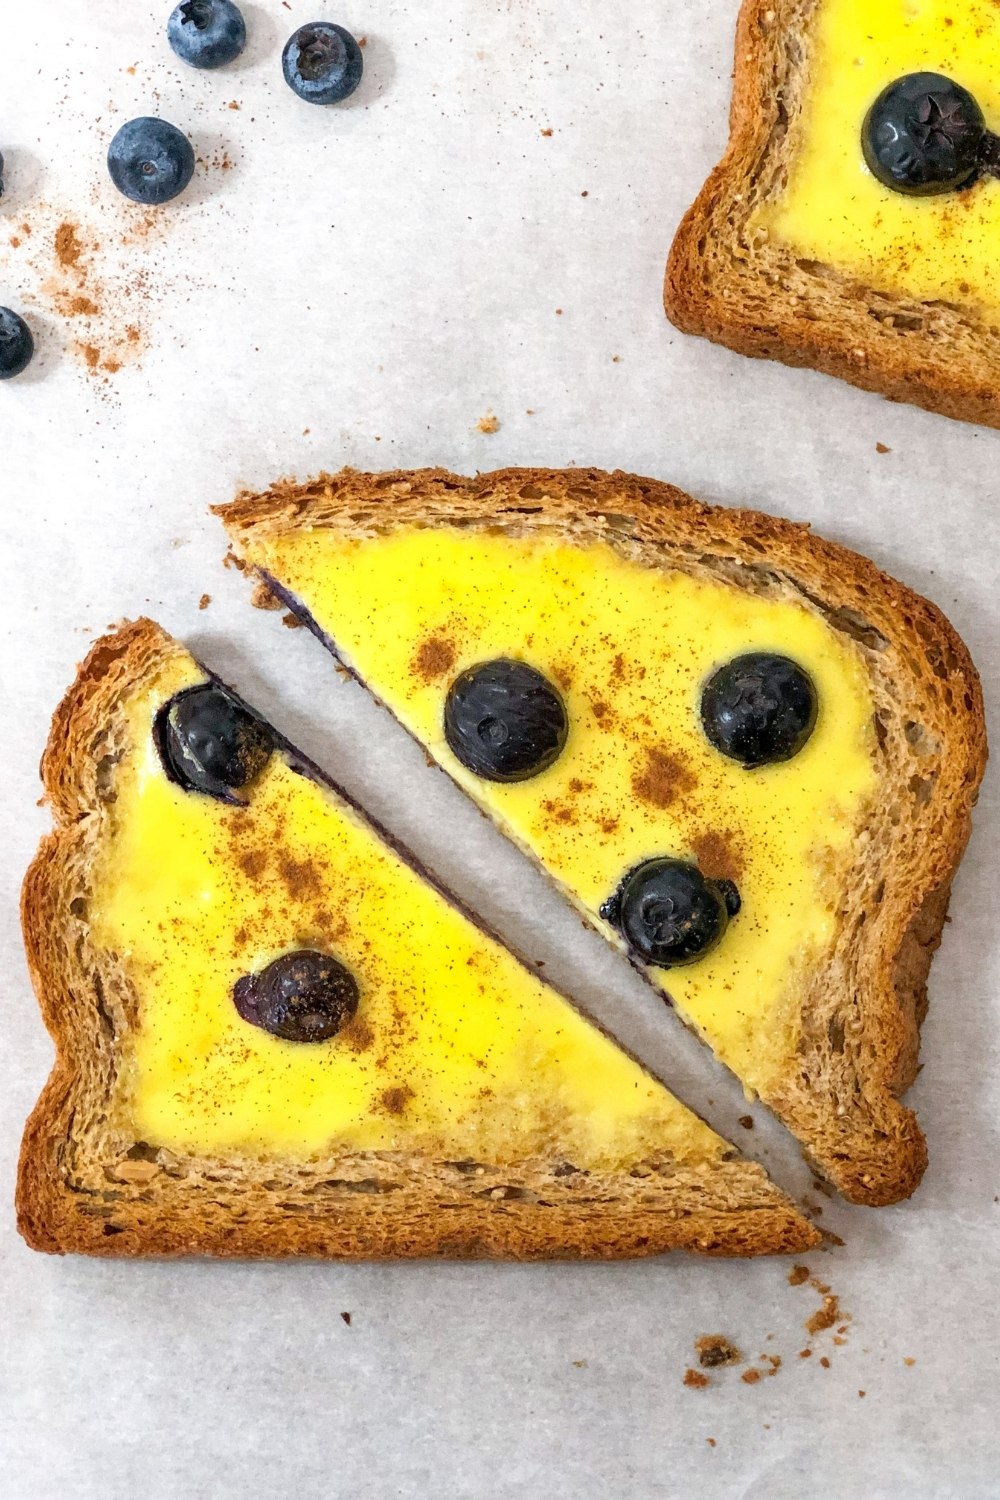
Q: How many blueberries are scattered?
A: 5